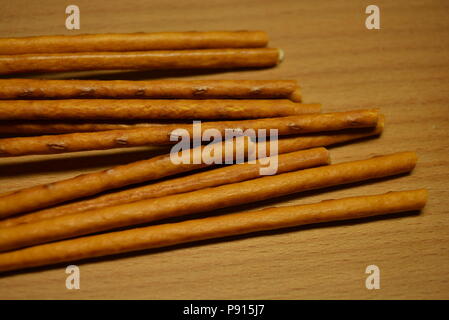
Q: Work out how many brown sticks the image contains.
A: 11